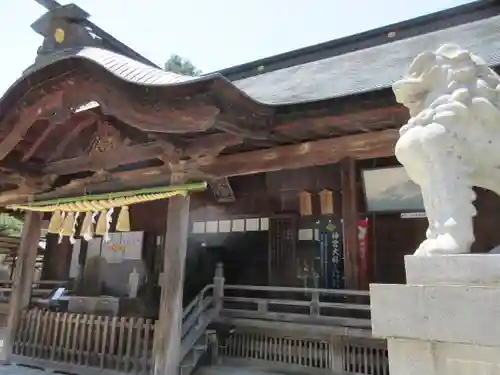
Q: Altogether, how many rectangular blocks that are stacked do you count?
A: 3